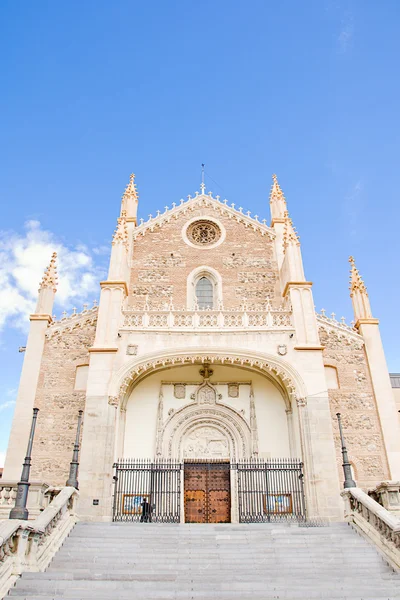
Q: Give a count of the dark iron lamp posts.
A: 3